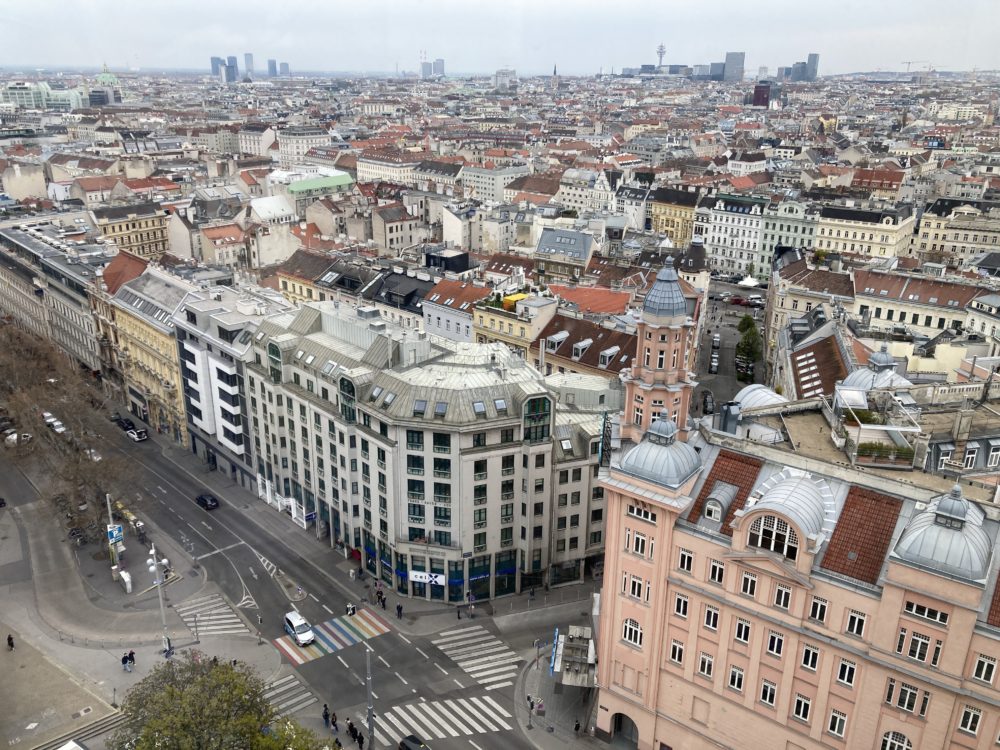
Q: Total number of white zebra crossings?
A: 4